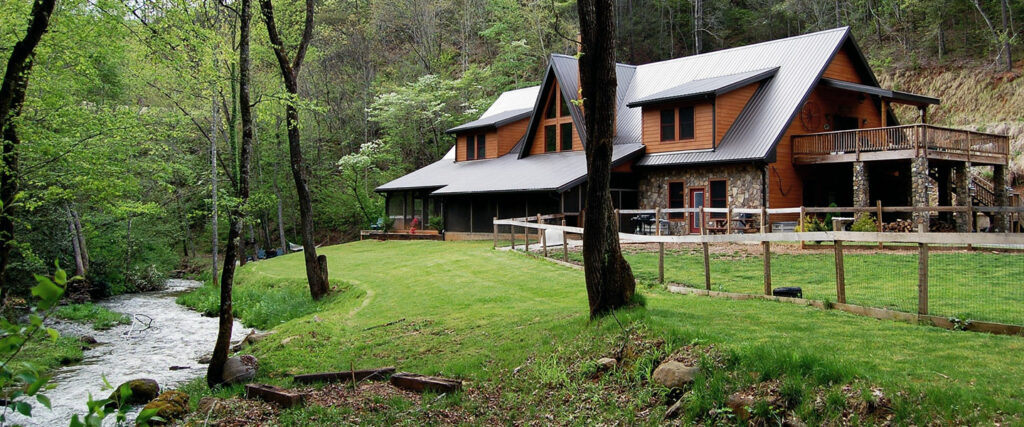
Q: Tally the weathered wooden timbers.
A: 3